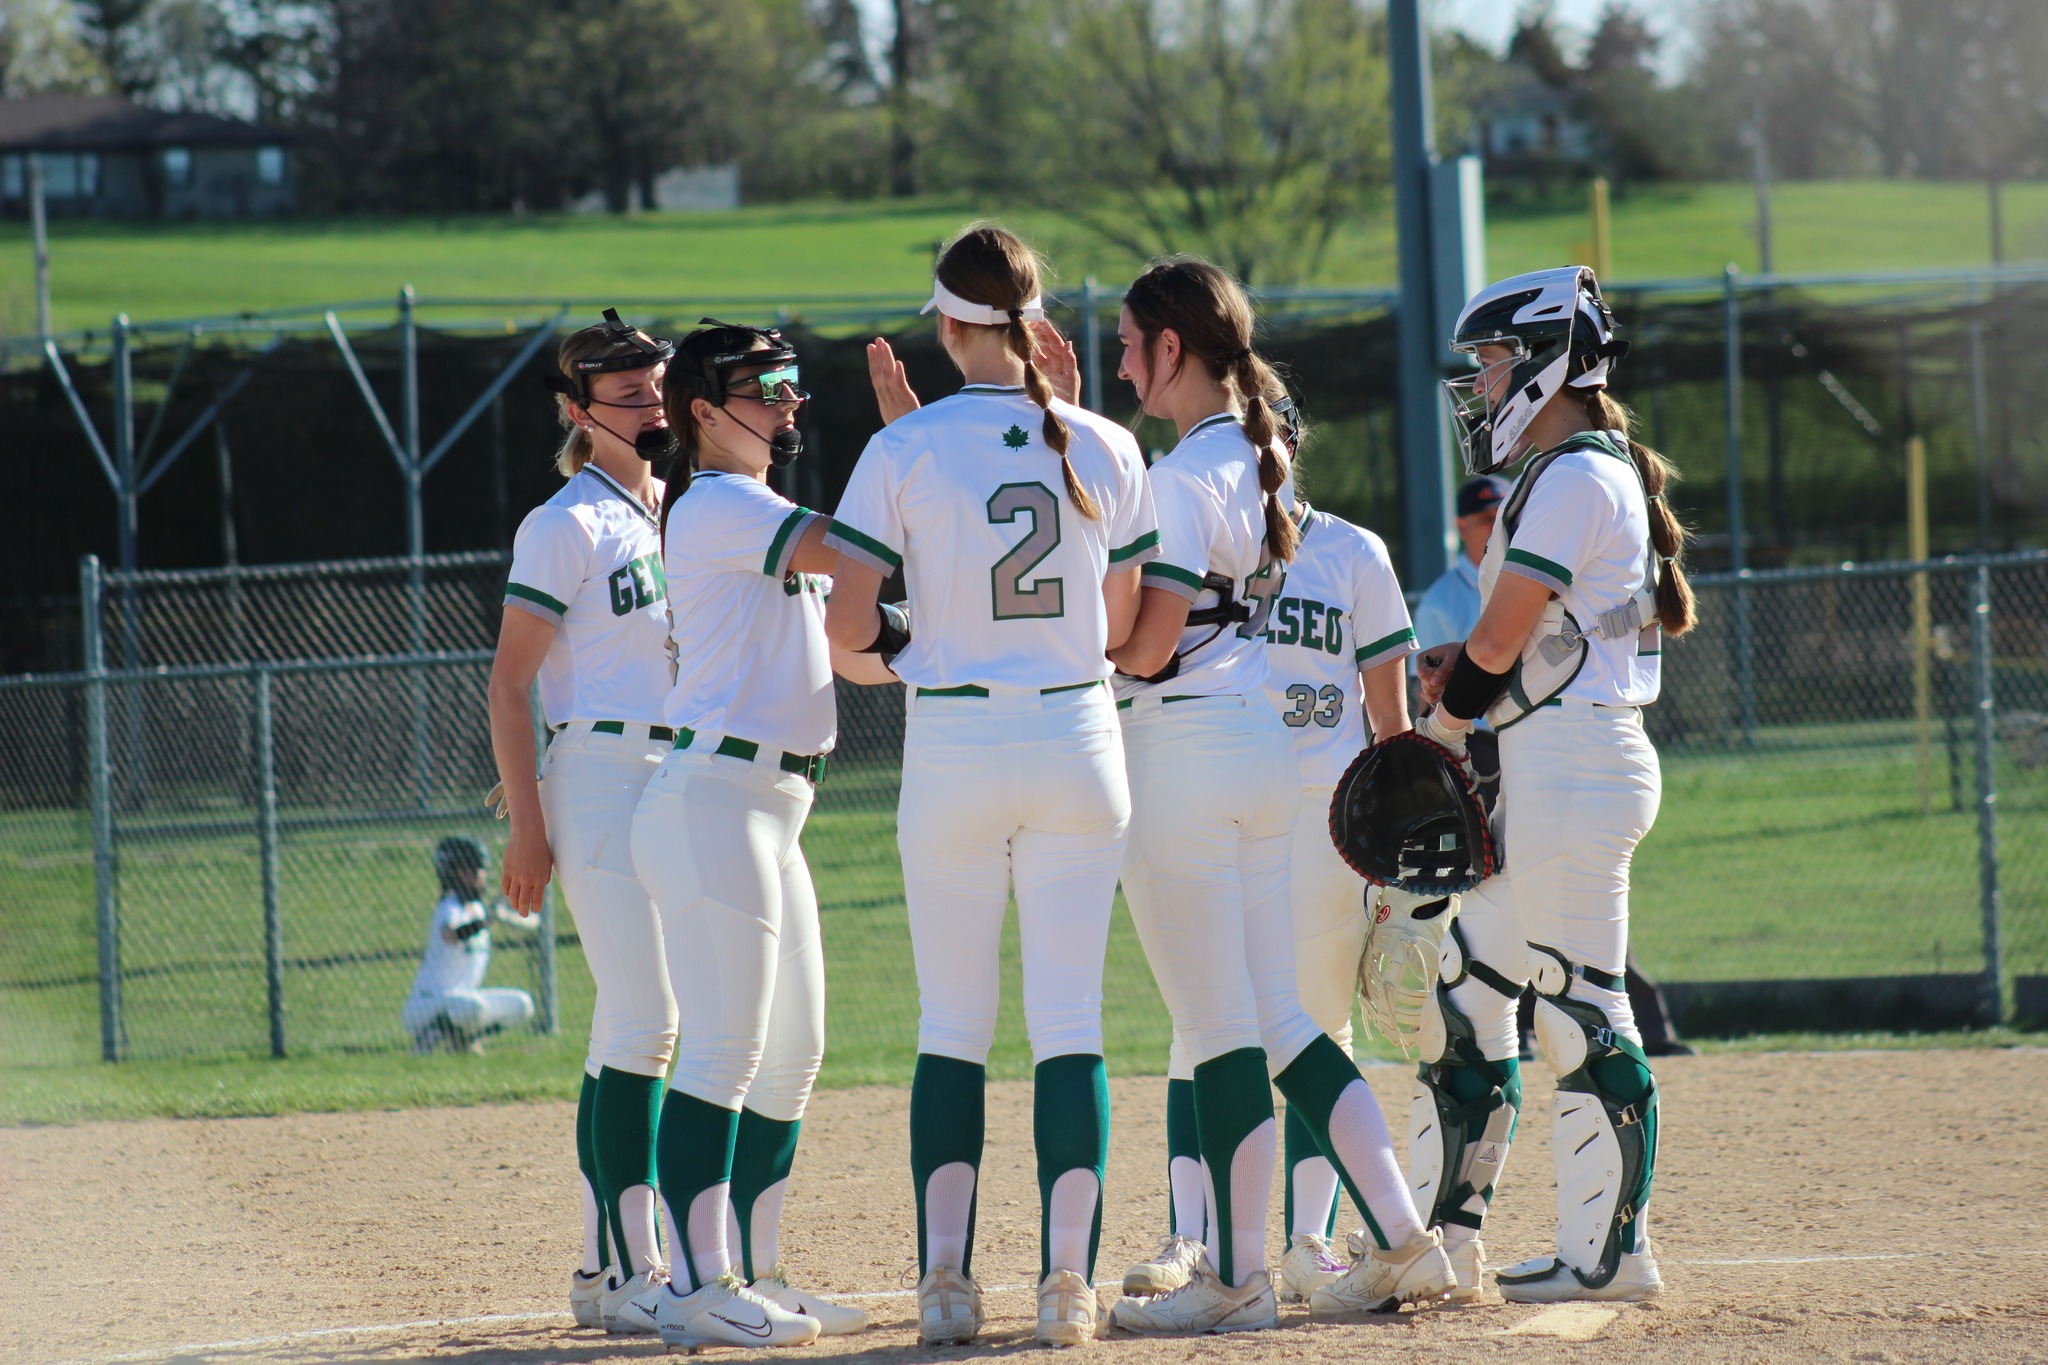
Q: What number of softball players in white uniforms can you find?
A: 7